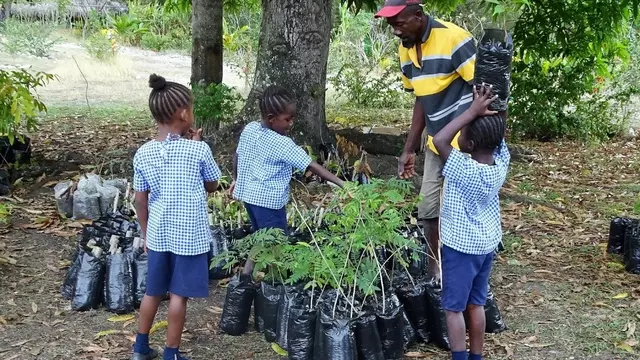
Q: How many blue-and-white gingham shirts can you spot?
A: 3